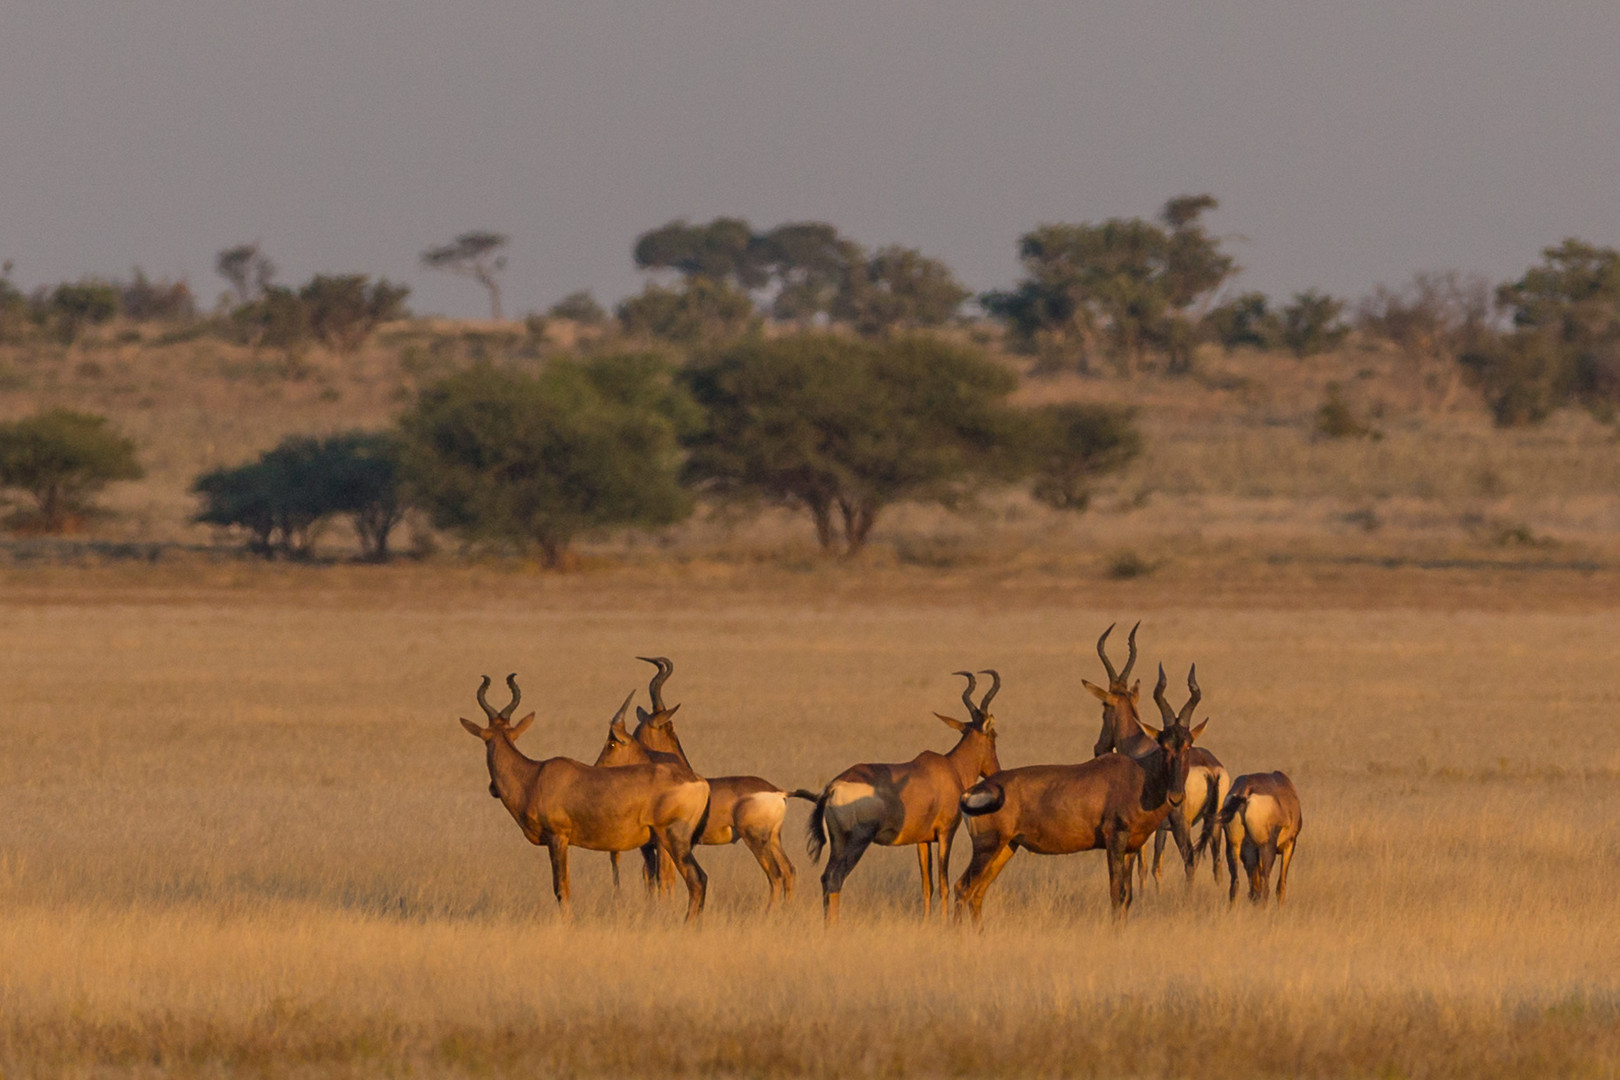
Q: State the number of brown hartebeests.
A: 7